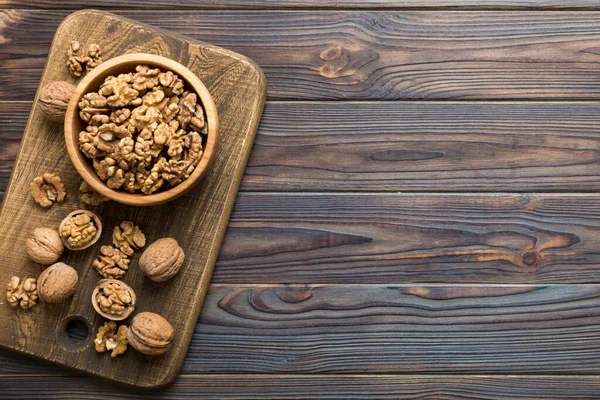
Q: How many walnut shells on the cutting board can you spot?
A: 7